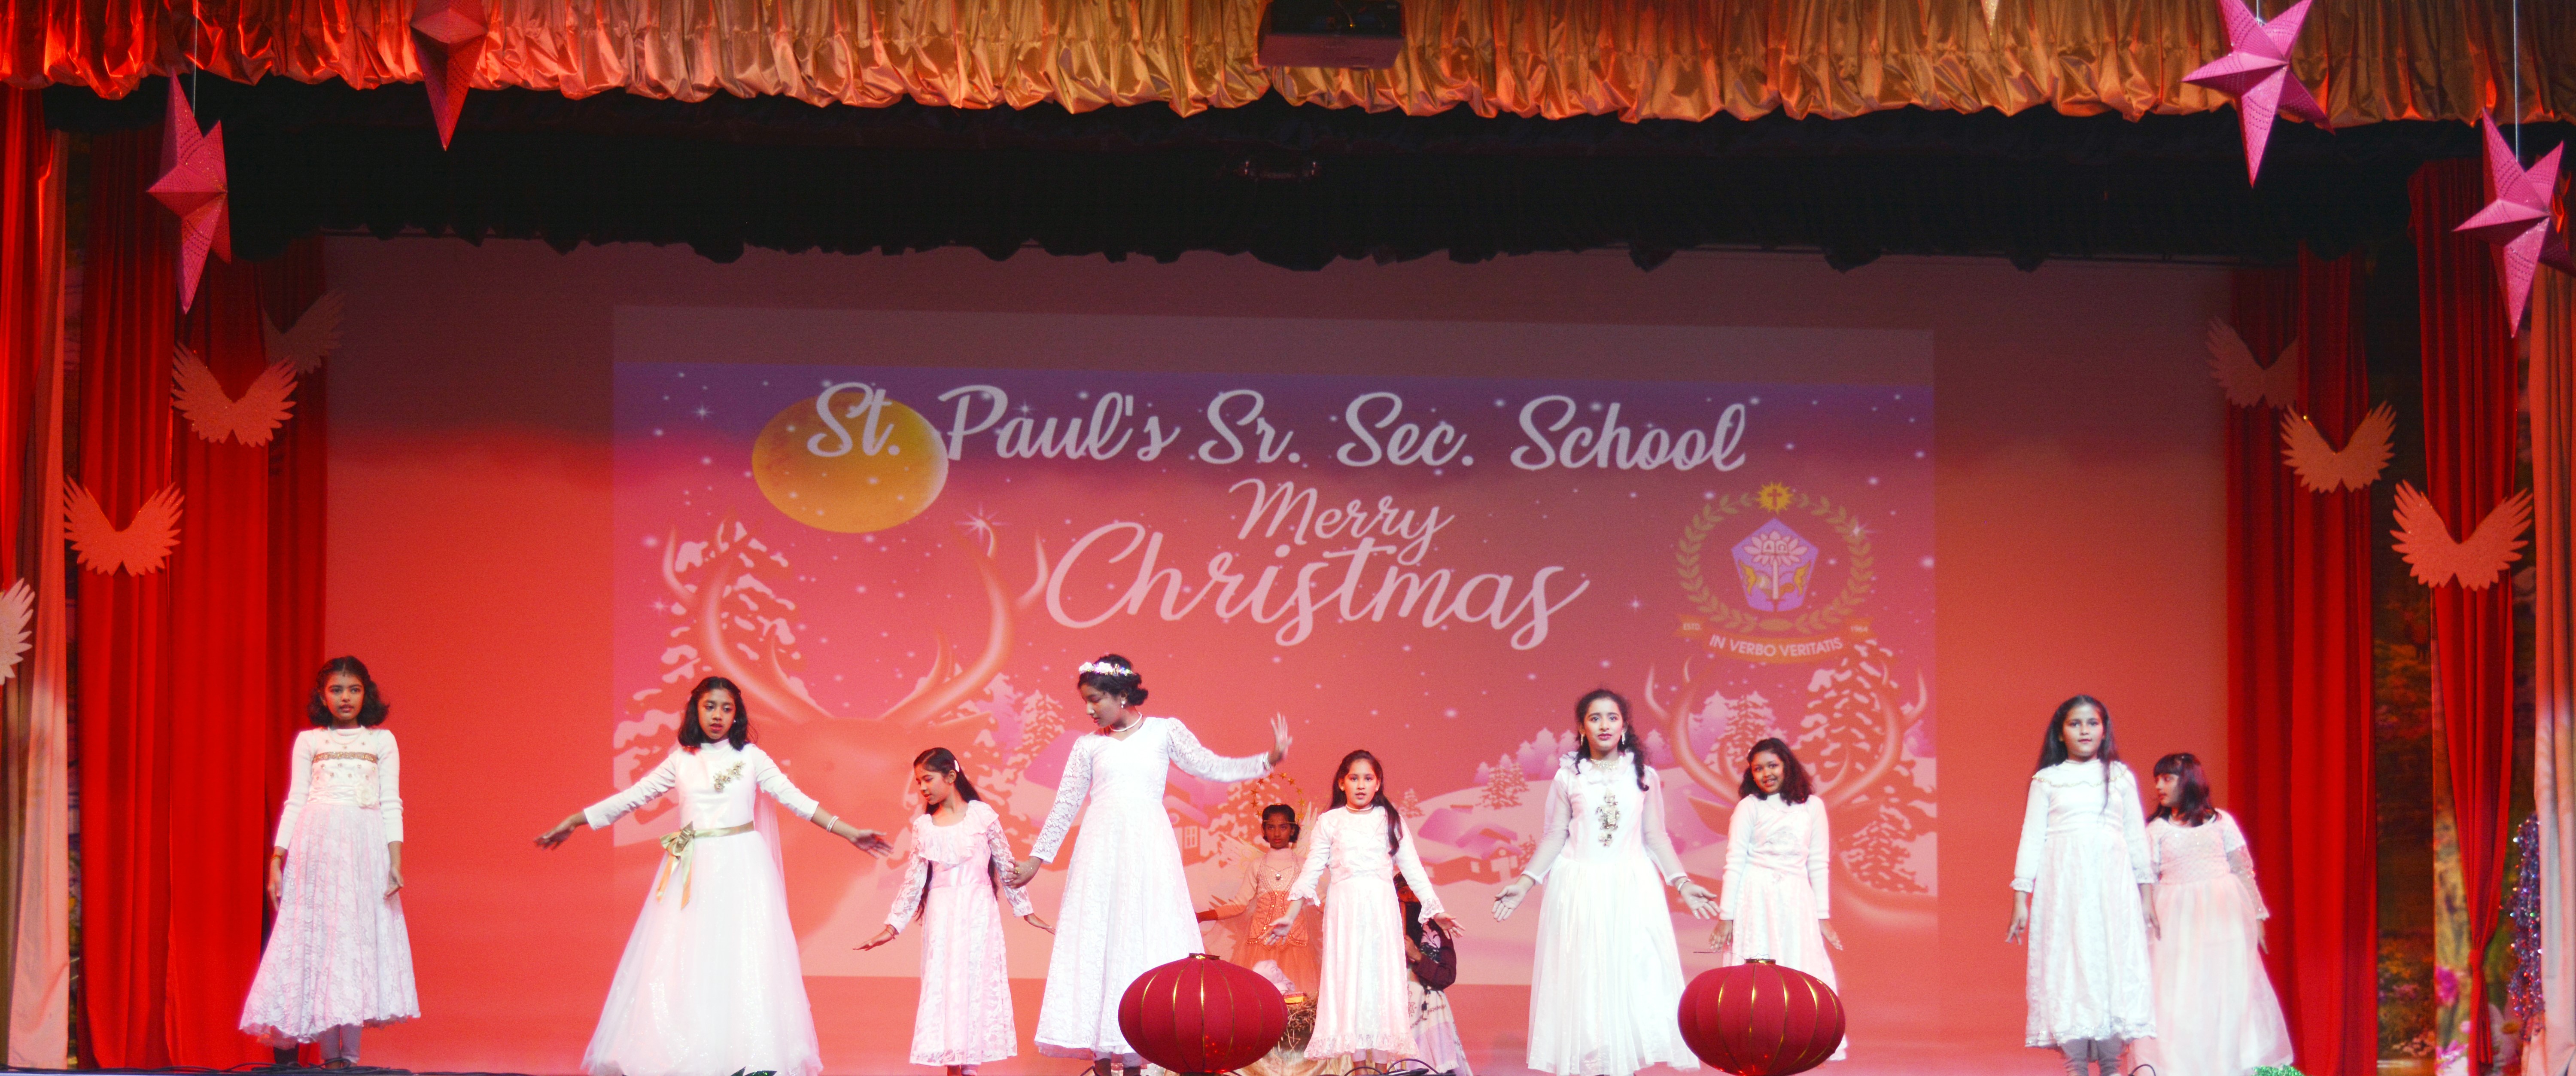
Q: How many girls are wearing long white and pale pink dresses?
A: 9